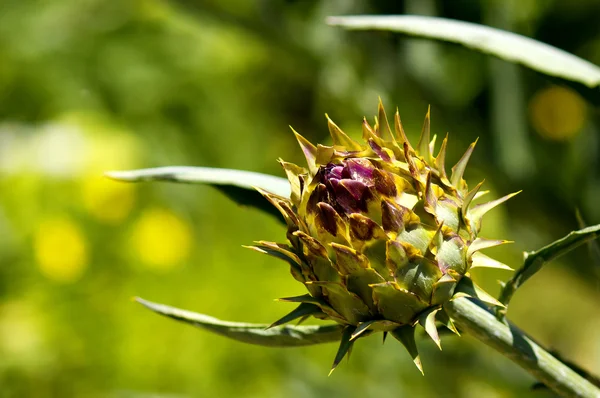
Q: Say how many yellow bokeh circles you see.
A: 4